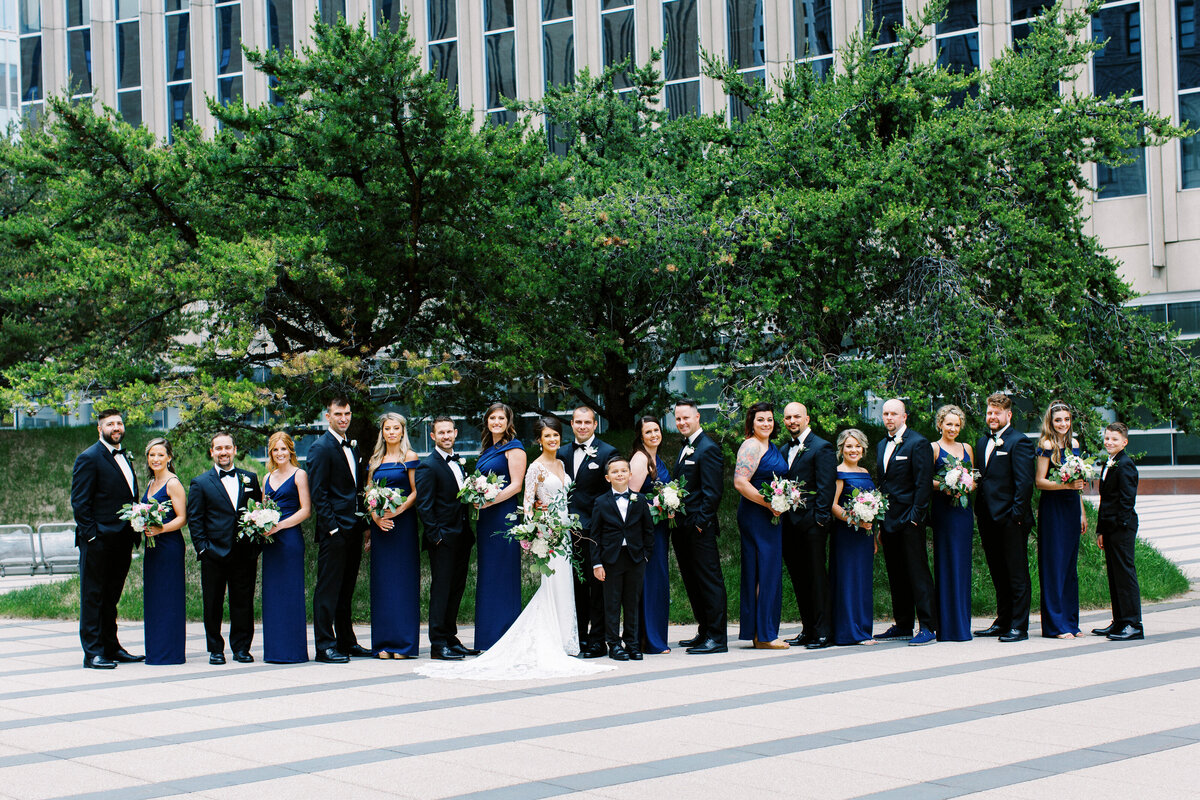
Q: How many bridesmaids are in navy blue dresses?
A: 9